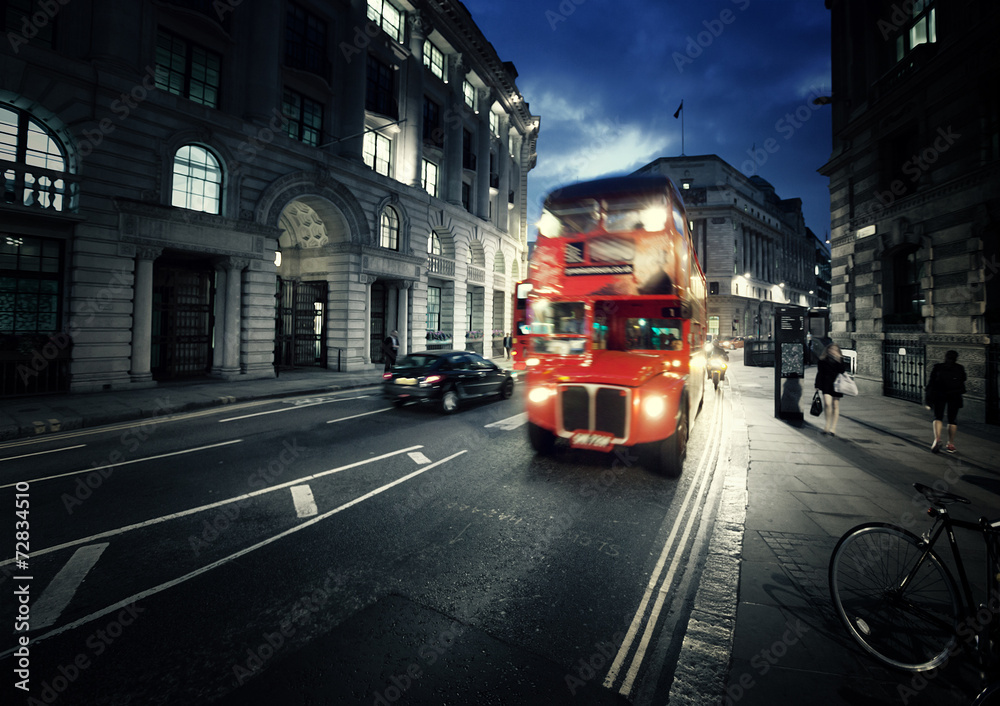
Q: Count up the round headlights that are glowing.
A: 2